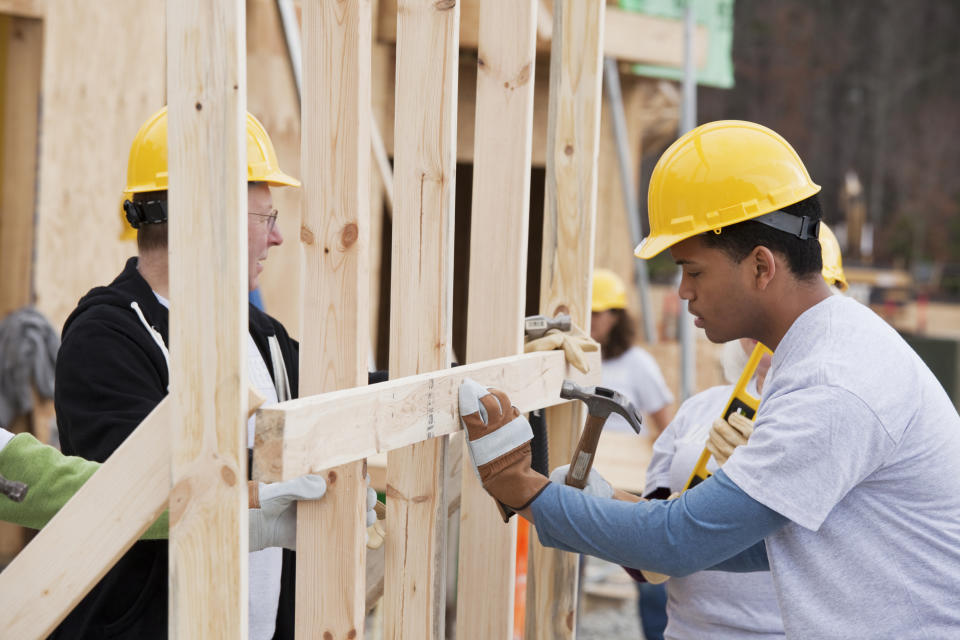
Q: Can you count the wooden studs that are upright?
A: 5